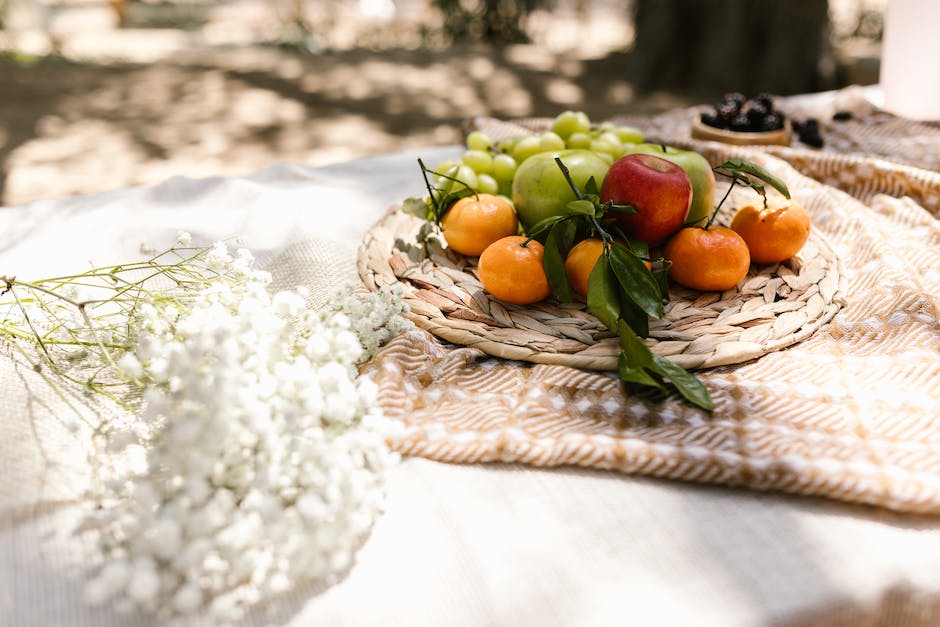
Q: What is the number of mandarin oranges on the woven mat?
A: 5